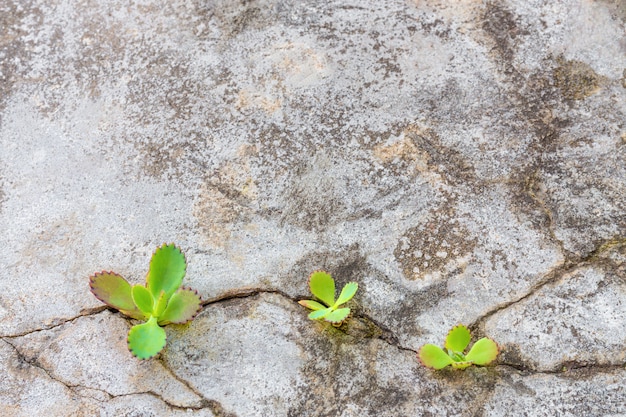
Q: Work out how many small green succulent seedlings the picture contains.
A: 3